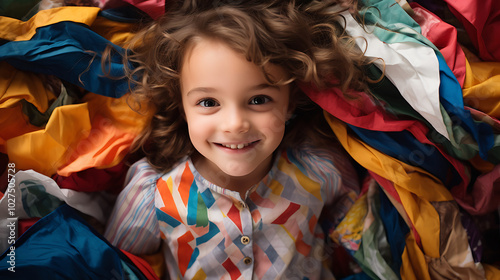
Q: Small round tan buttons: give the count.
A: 2